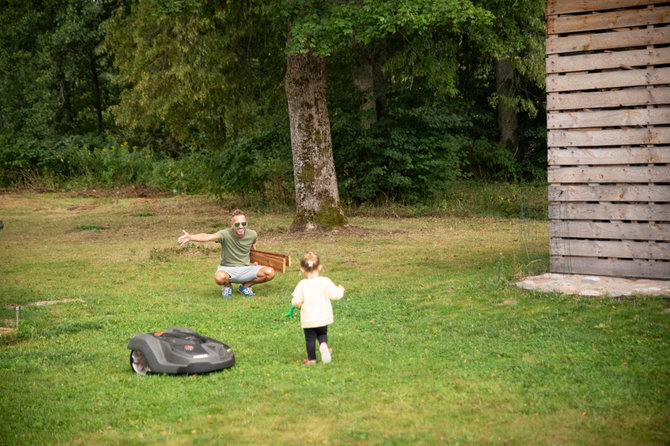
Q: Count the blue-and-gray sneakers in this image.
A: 2